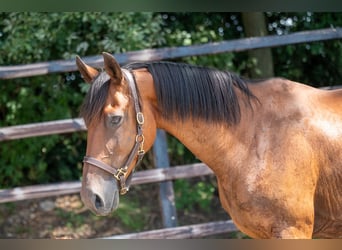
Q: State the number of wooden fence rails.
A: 4